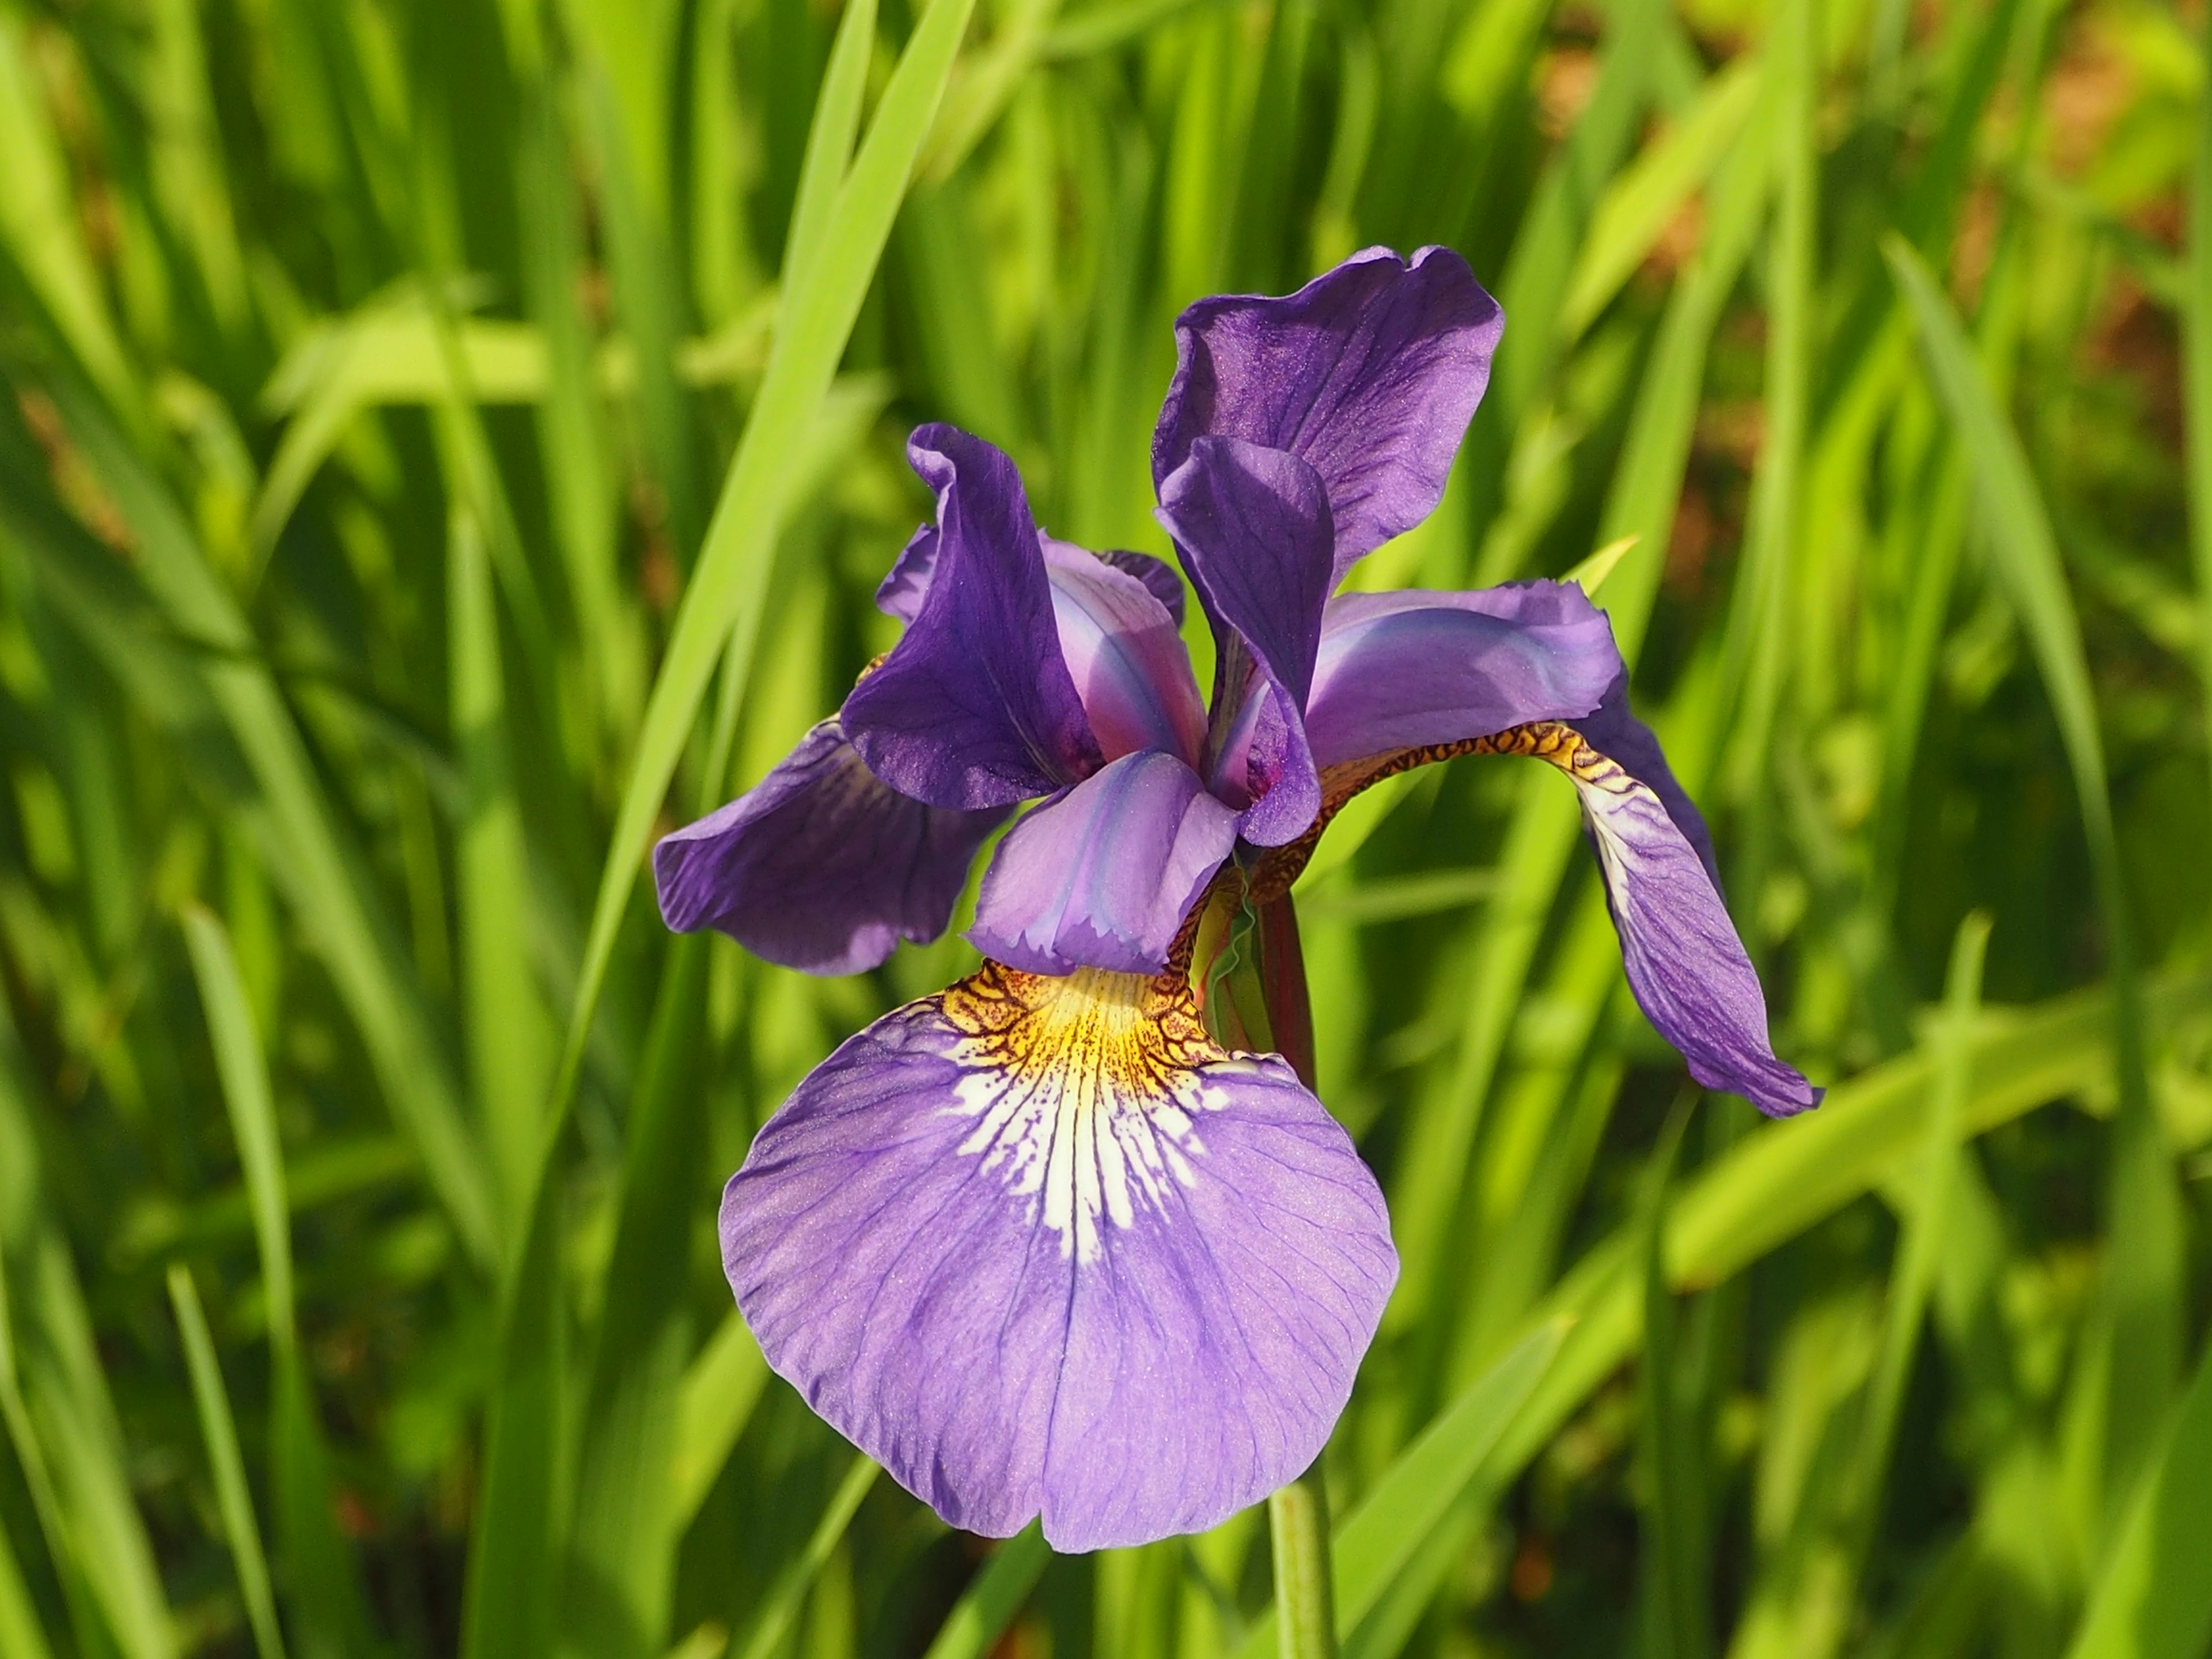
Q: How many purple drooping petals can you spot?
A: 3